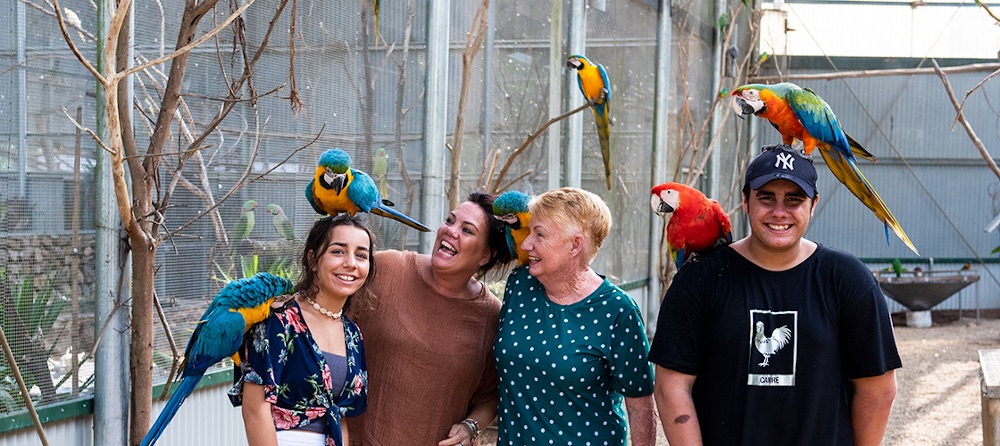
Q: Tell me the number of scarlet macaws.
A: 1